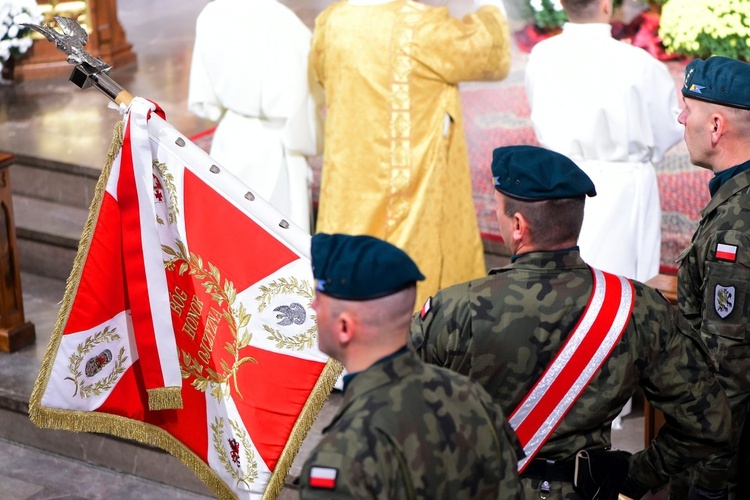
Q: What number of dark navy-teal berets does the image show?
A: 3